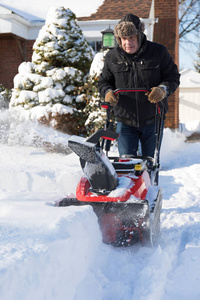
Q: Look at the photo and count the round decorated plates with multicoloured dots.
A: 0